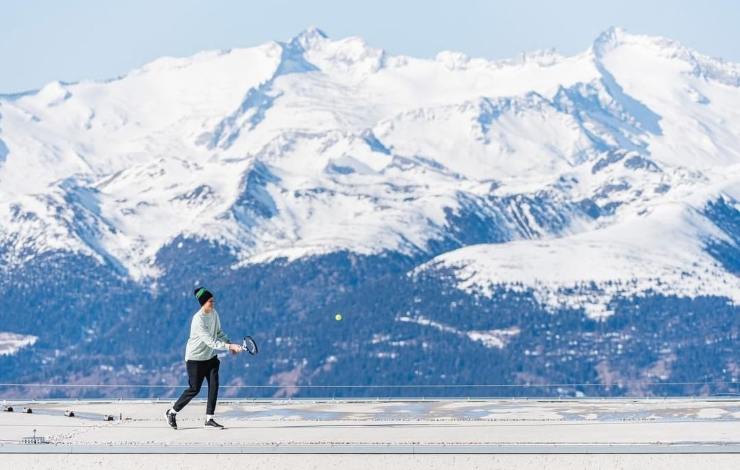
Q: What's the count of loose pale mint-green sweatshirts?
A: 1